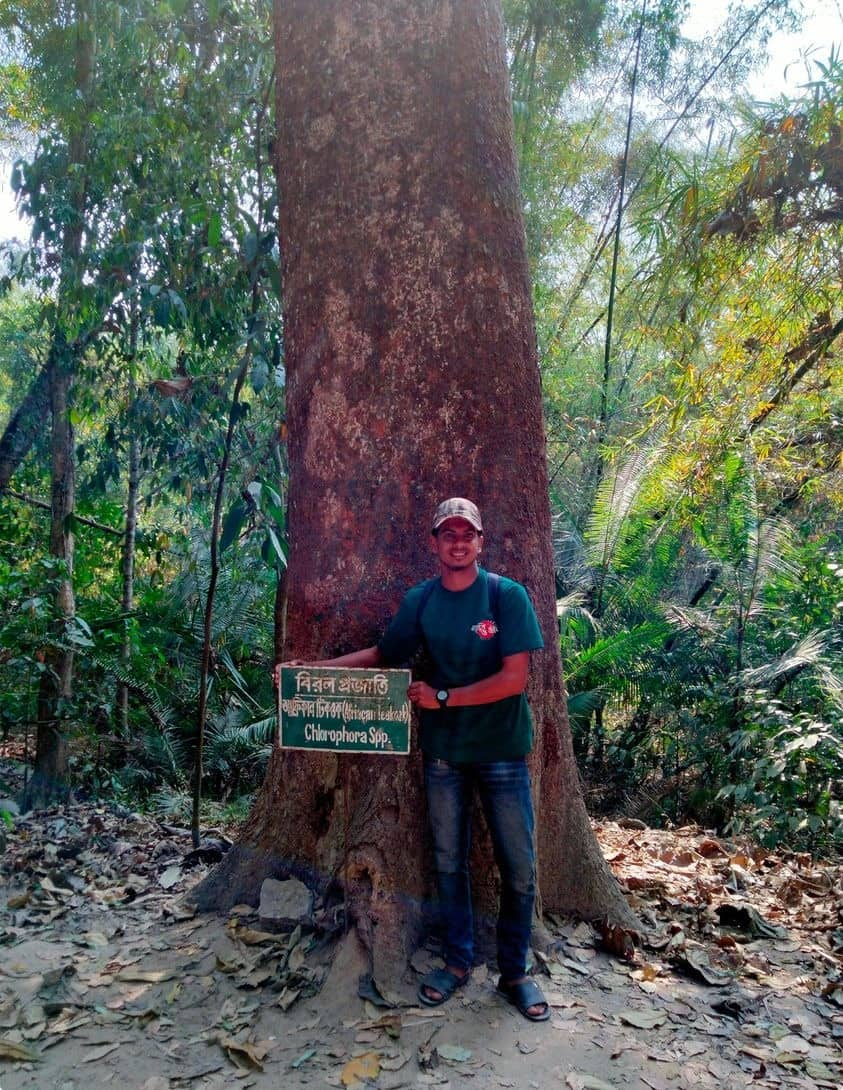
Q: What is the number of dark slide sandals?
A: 2